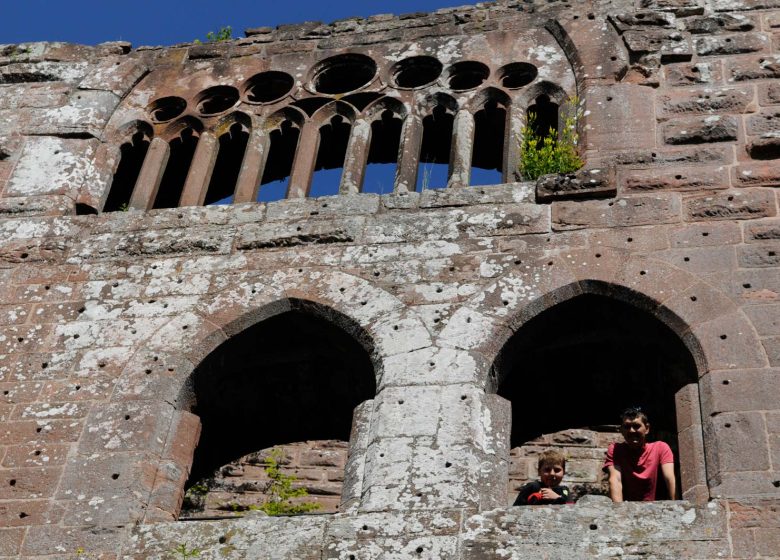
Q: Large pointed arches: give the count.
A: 2